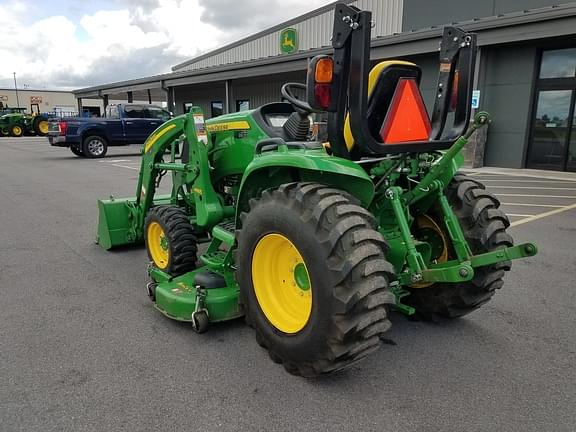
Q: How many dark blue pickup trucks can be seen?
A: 1